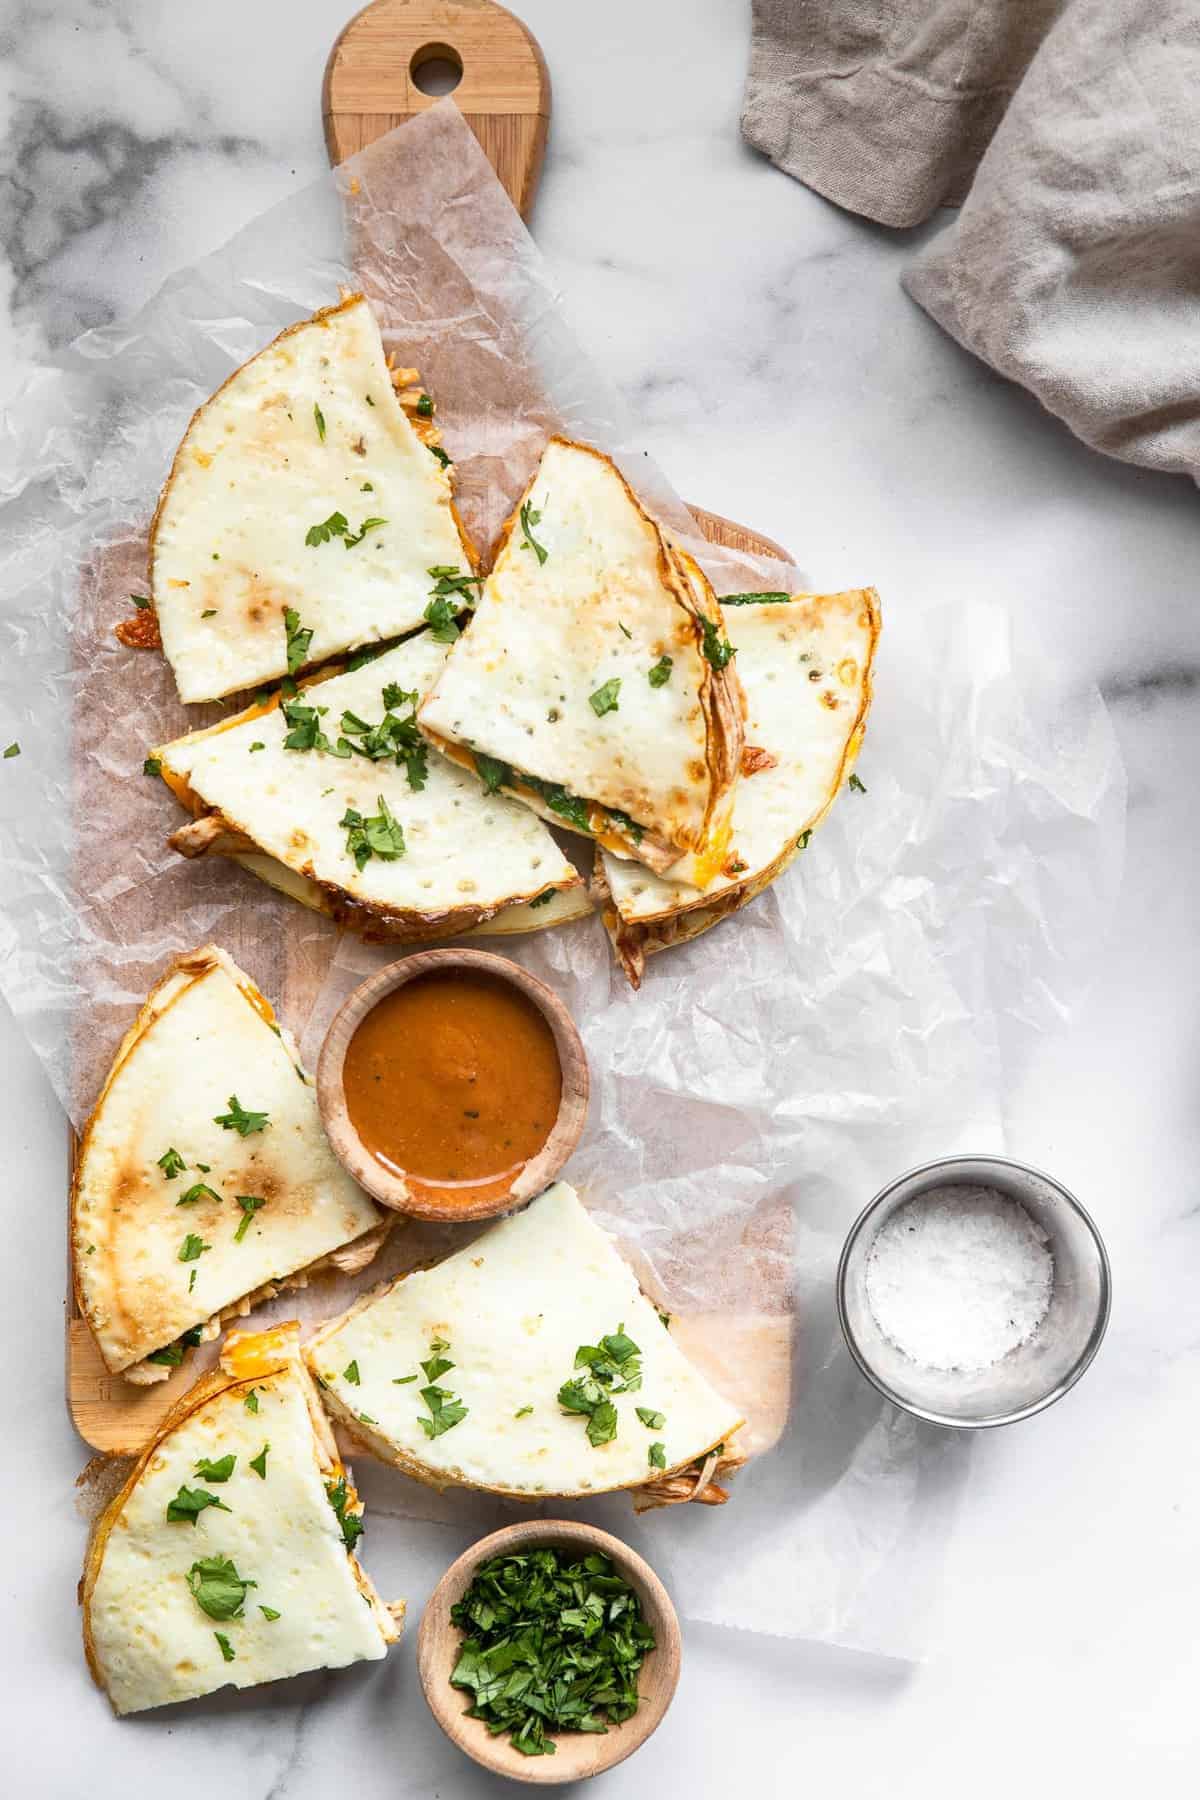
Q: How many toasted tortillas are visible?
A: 7